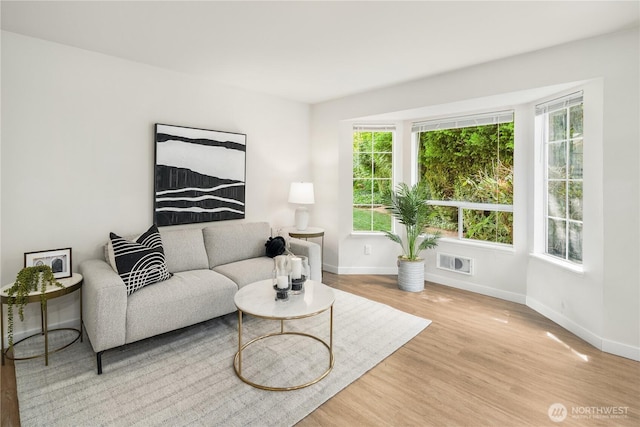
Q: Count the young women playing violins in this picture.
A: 0